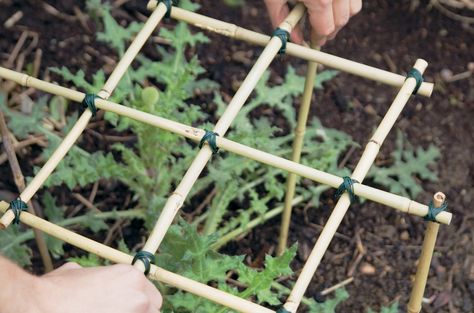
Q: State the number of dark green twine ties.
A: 10